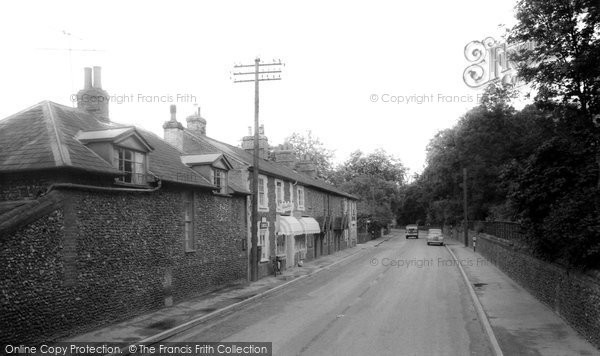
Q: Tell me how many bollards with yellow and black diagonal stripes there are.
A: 0